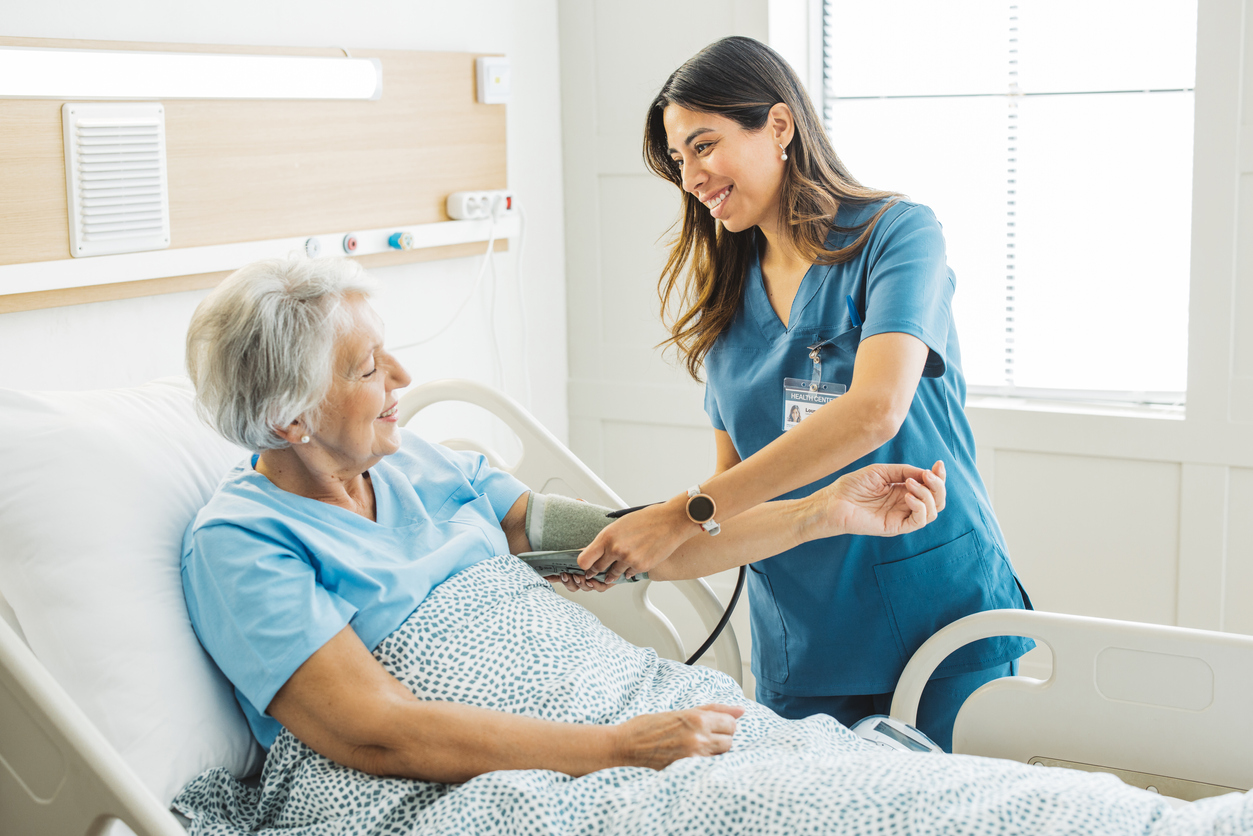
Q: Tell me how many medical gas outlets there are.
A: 3